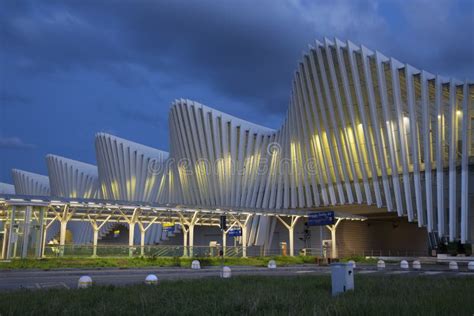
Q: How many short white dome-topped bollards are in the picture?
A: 11